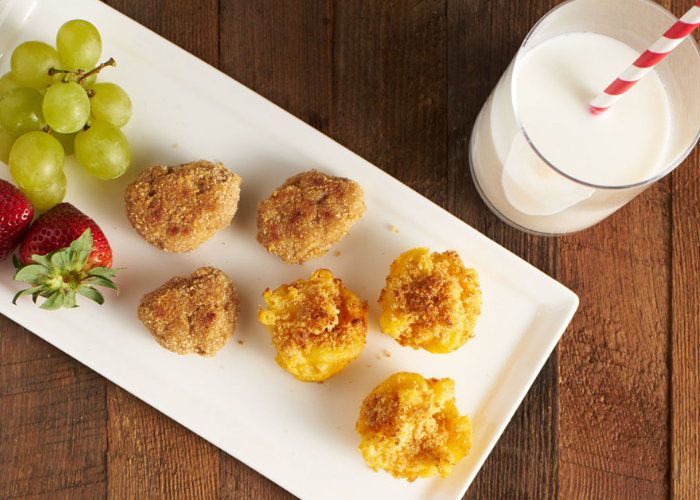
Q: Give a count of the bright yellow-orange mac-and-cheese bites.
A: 3